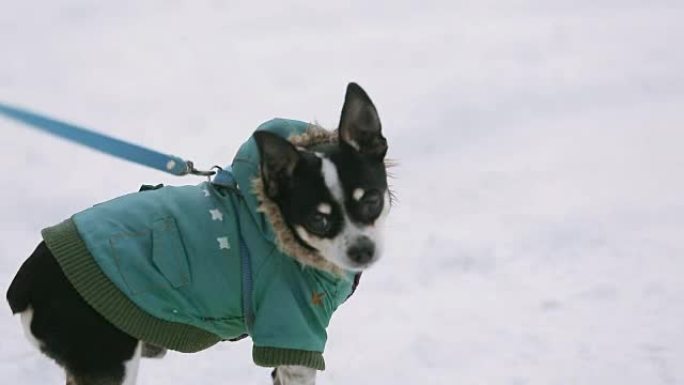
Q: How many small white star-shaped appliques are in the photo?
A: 3